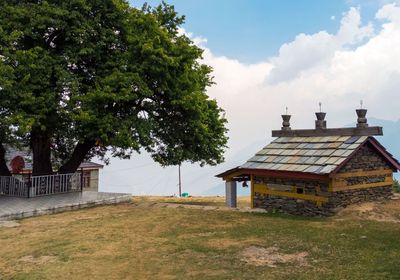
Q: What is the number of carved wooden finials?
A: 3